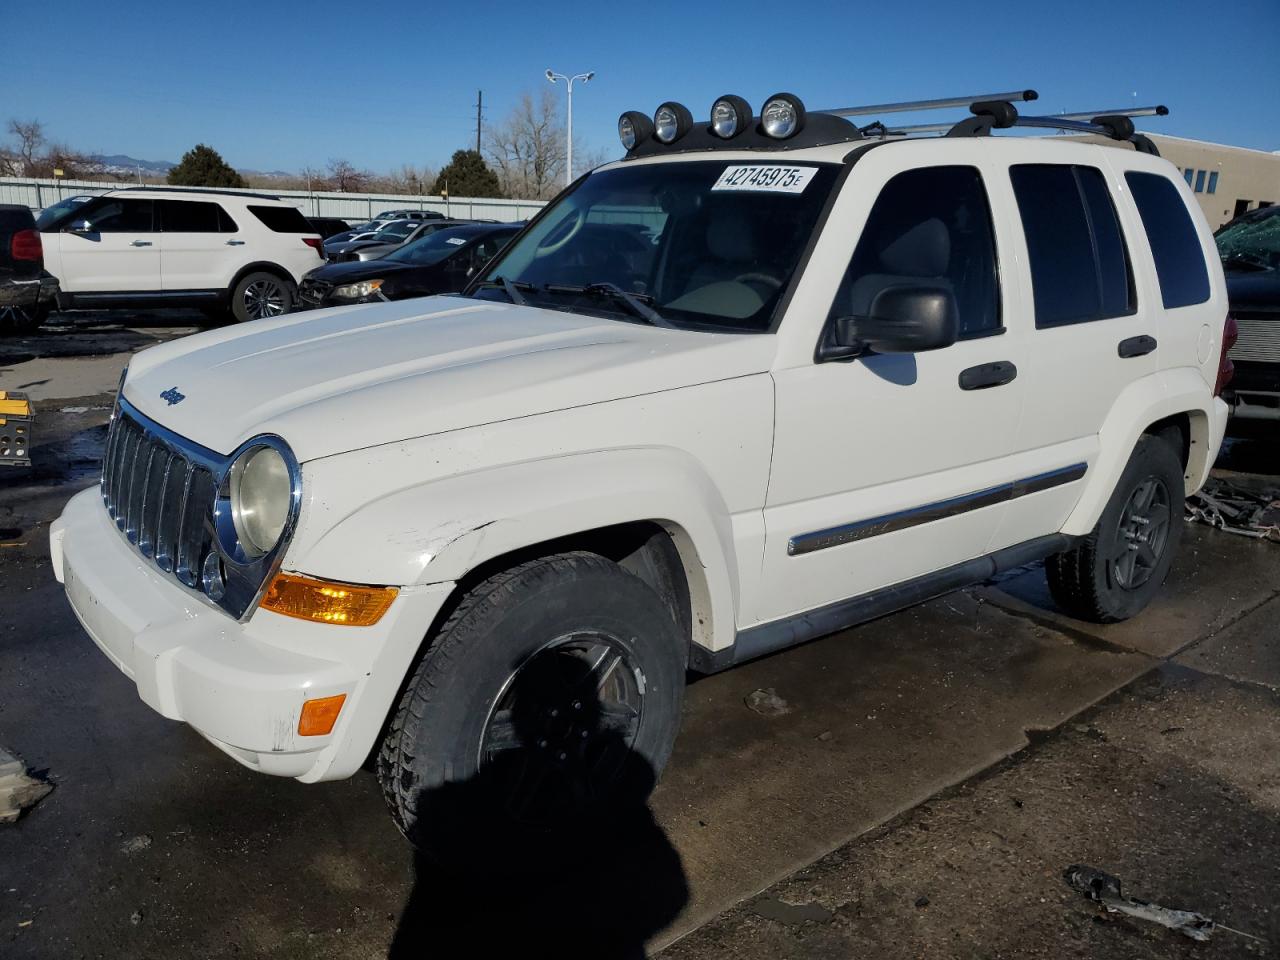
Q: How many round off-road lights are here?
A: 4